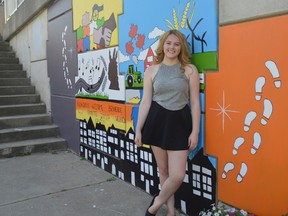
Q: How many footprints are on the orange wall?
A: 8